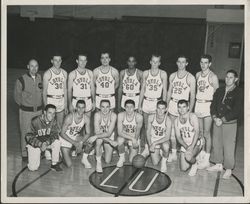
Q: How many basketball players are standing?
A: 7